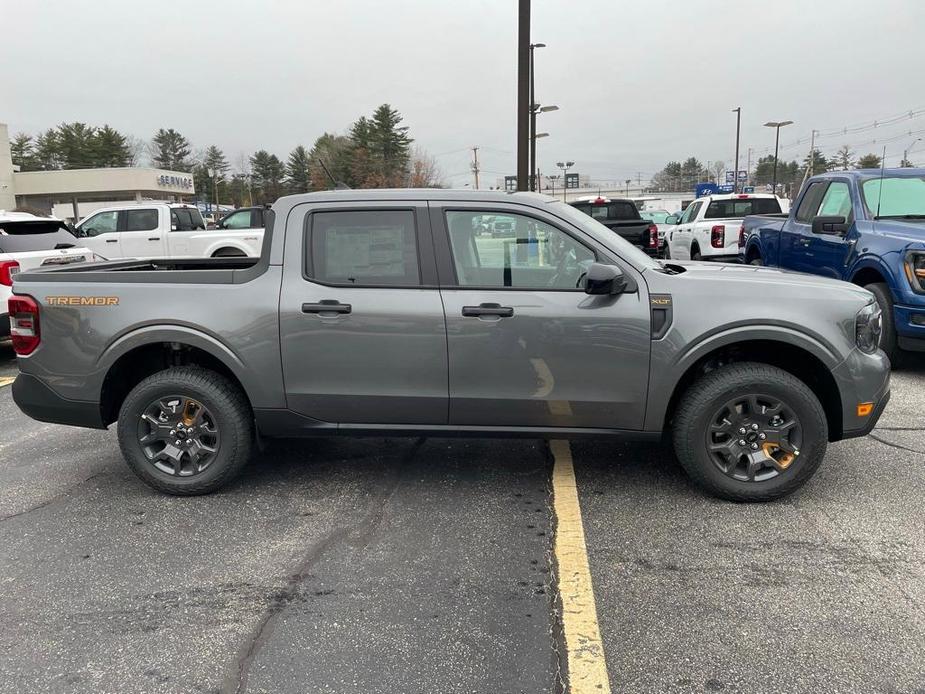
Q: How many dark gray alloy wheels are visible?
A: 2